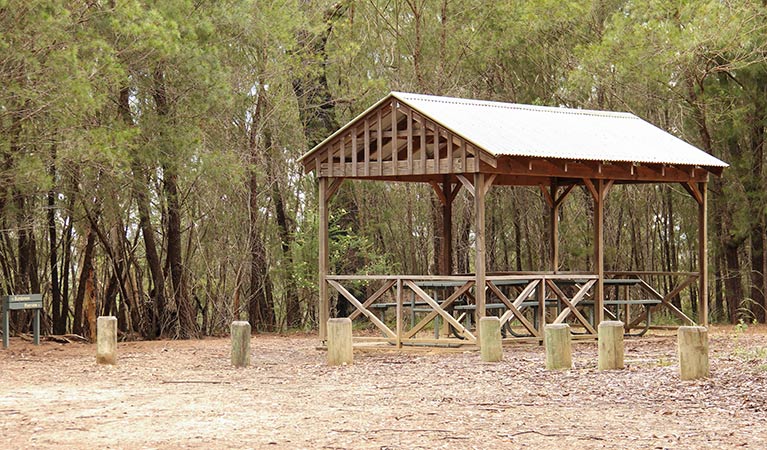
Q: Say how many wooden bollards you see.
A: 7